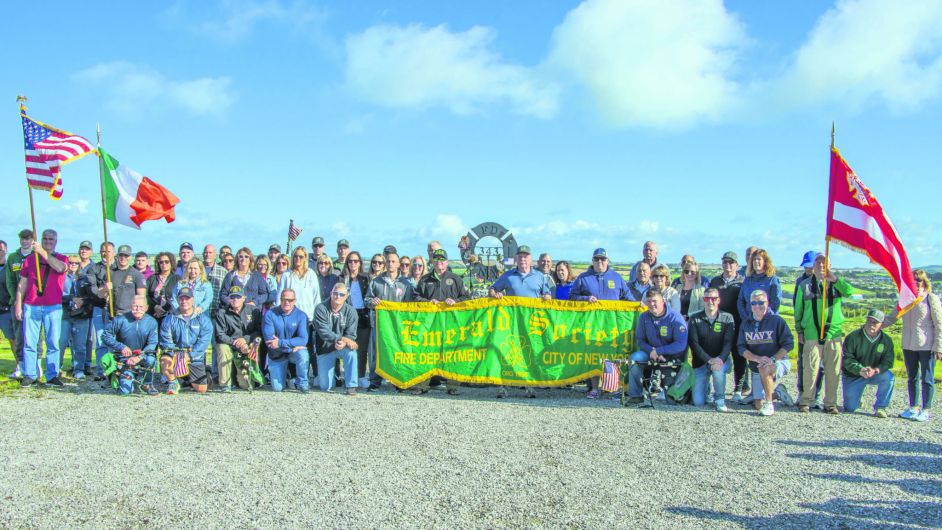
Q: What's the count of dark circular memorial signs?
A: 1